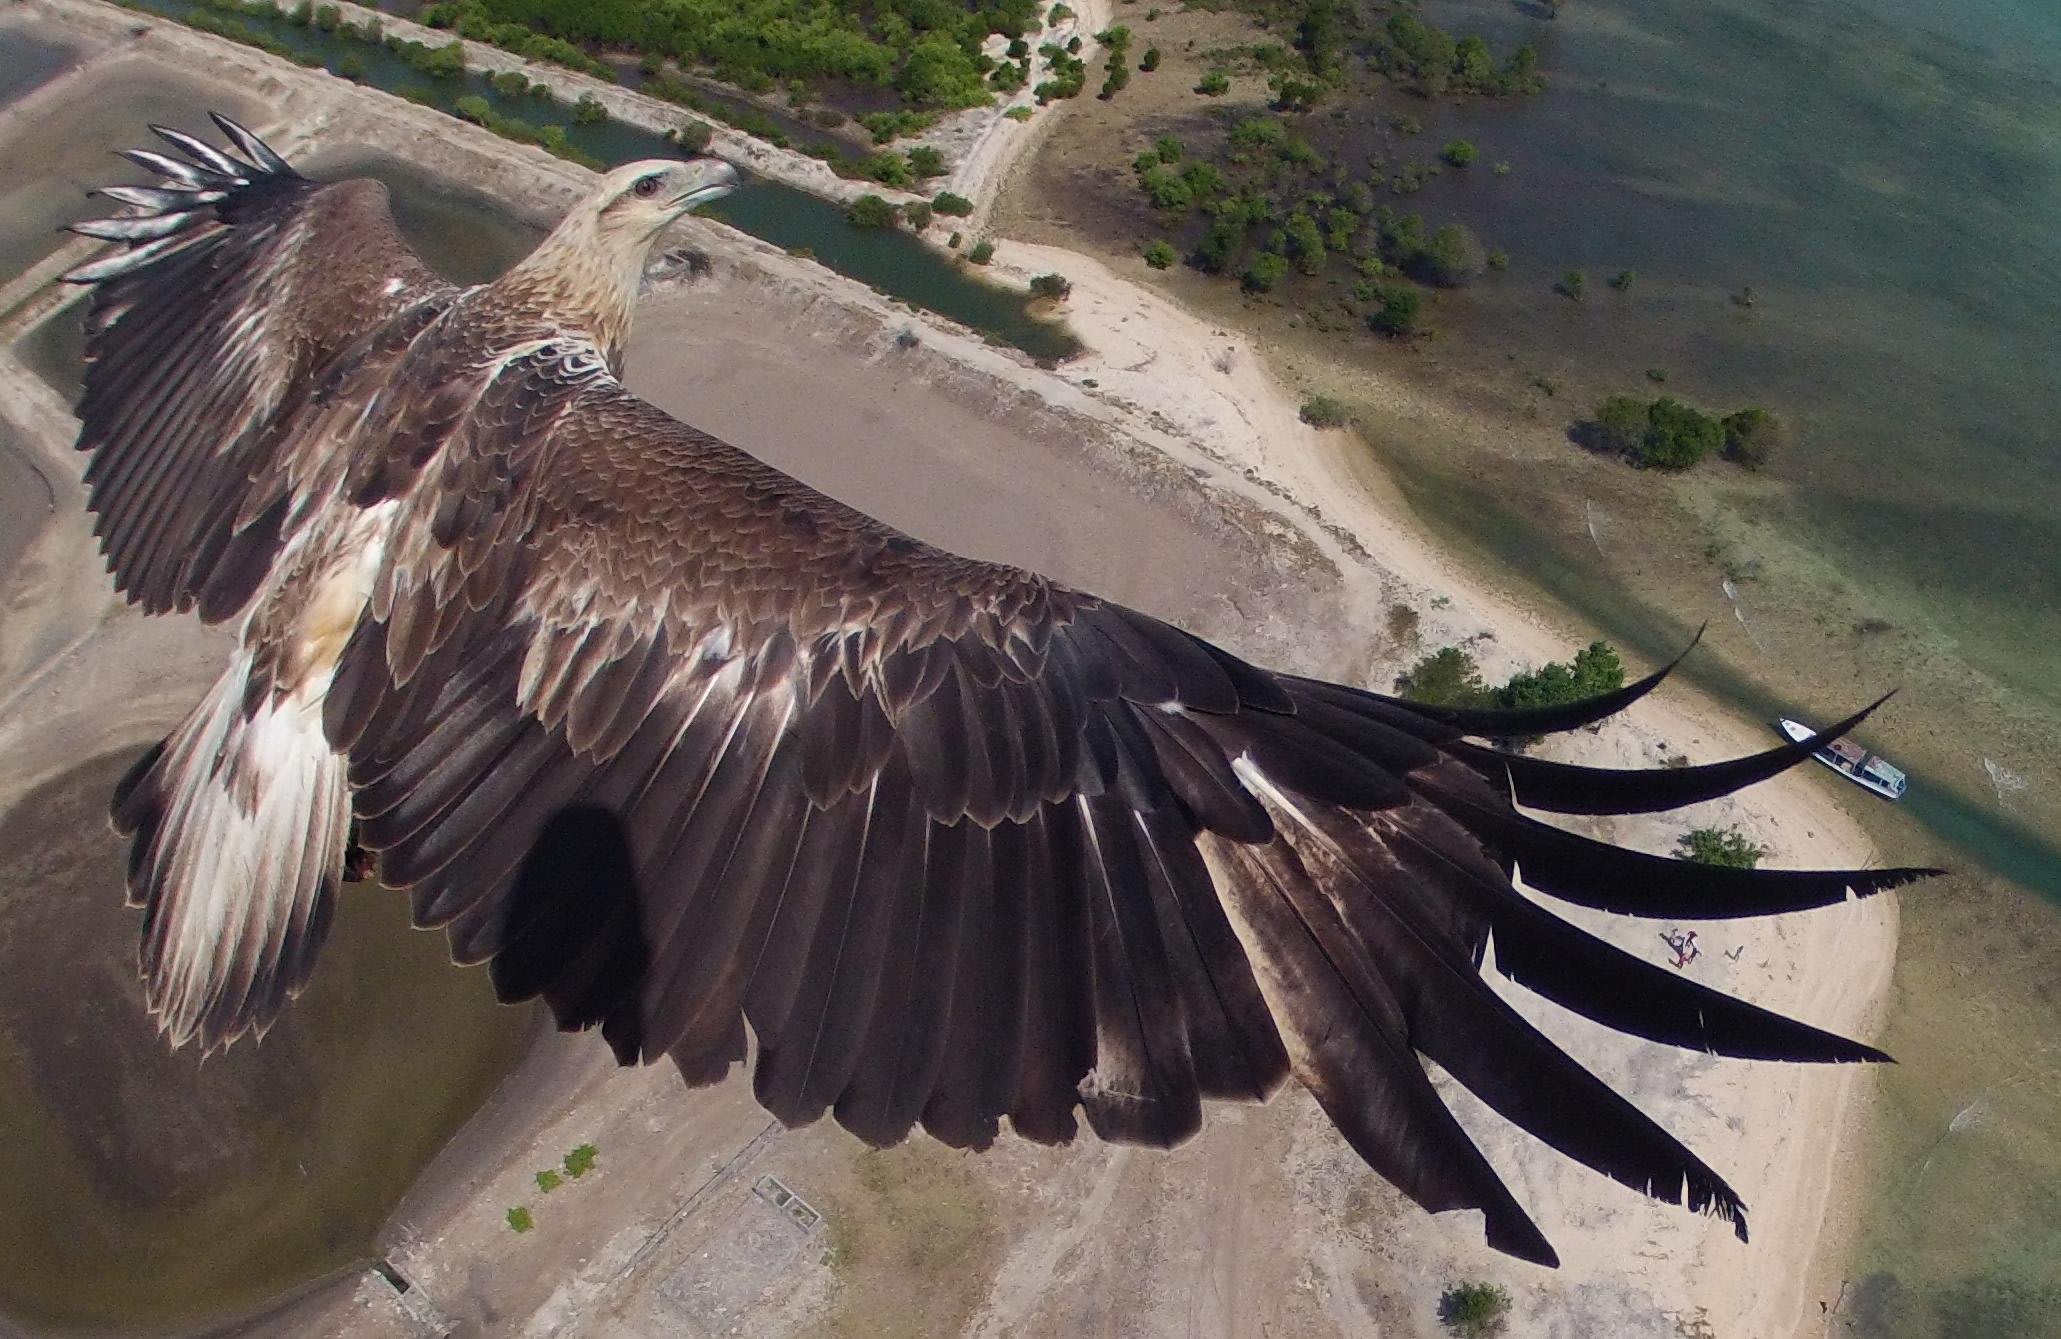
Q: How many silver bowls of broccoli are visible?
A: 0